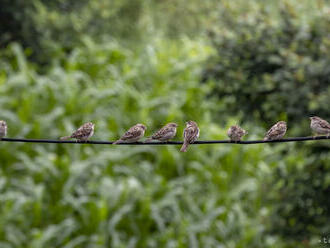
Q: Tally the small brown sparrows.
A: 8